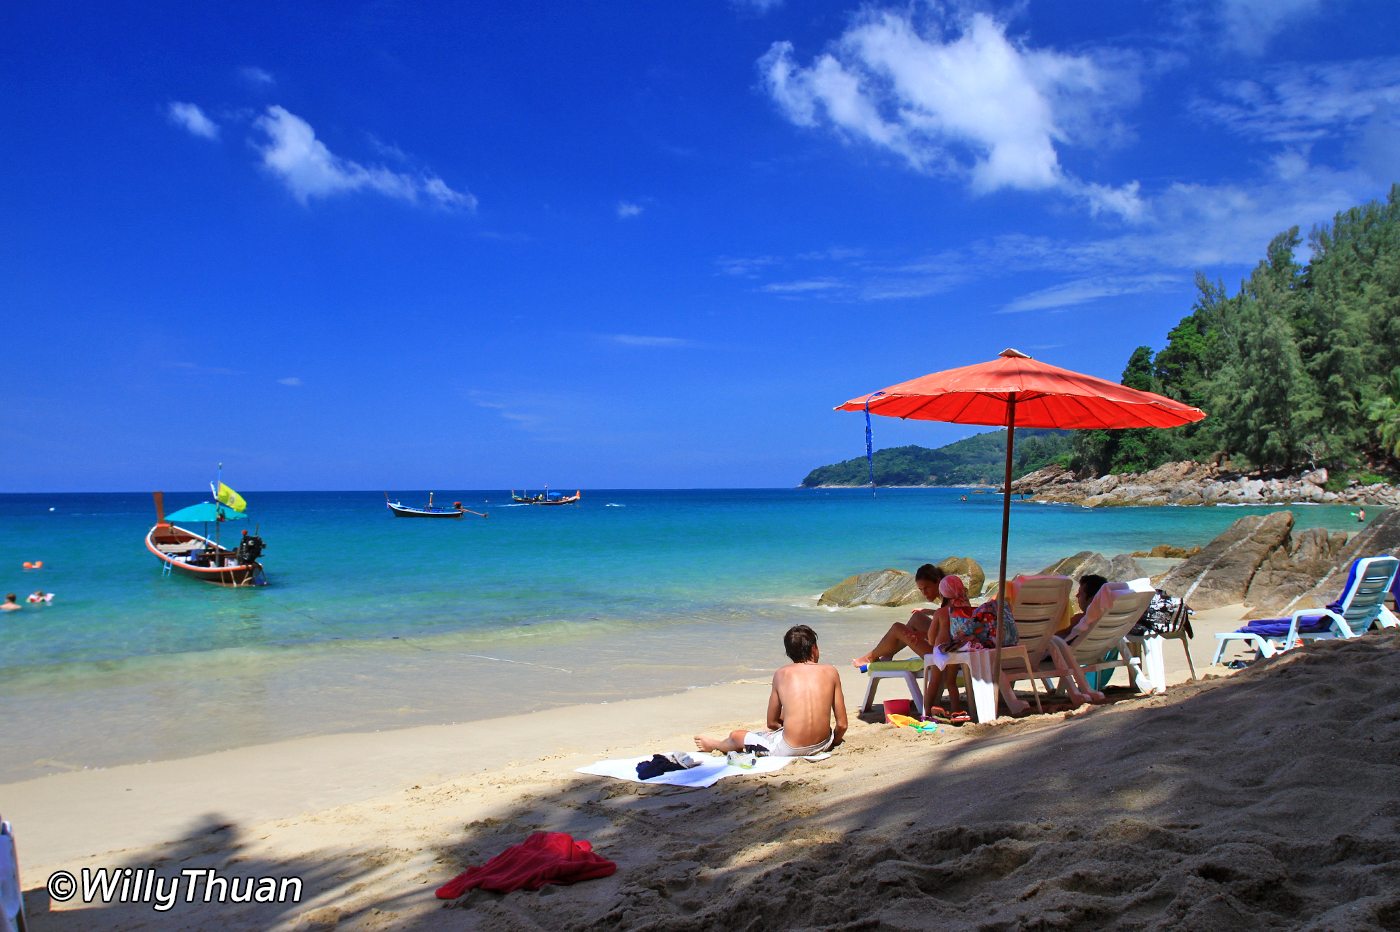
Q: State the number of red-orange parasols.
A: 1